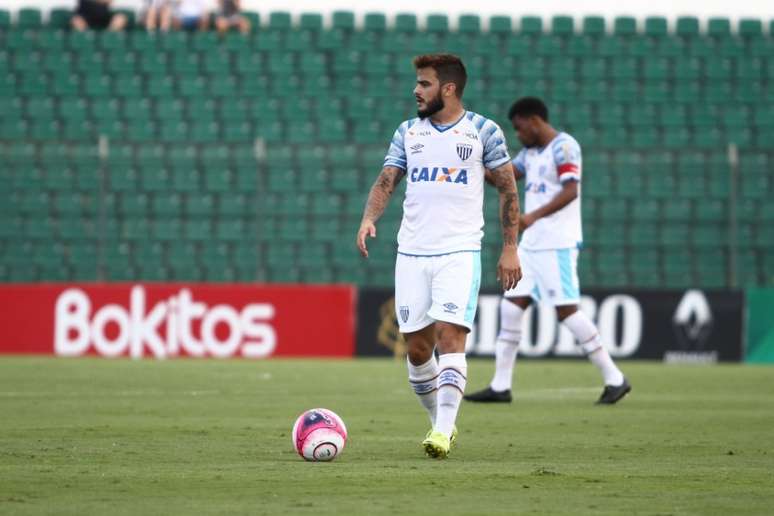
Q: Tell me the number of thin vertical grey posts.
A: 3